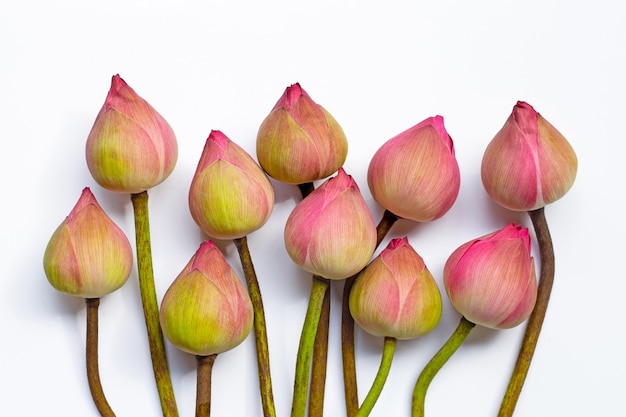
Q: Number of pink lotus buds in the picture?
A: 10